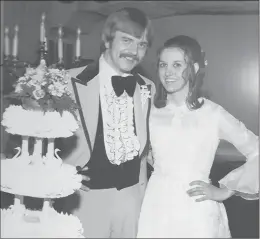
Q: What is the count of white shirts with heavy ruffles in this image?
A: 1